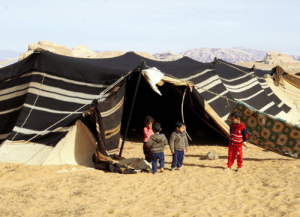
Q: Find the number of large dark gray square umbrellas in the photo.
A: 0